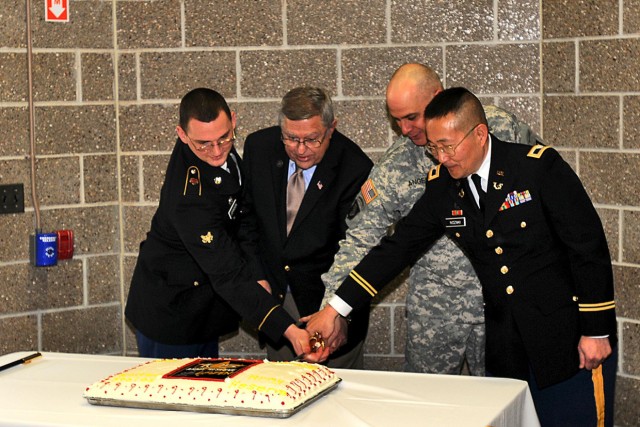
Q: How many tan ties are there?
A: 1